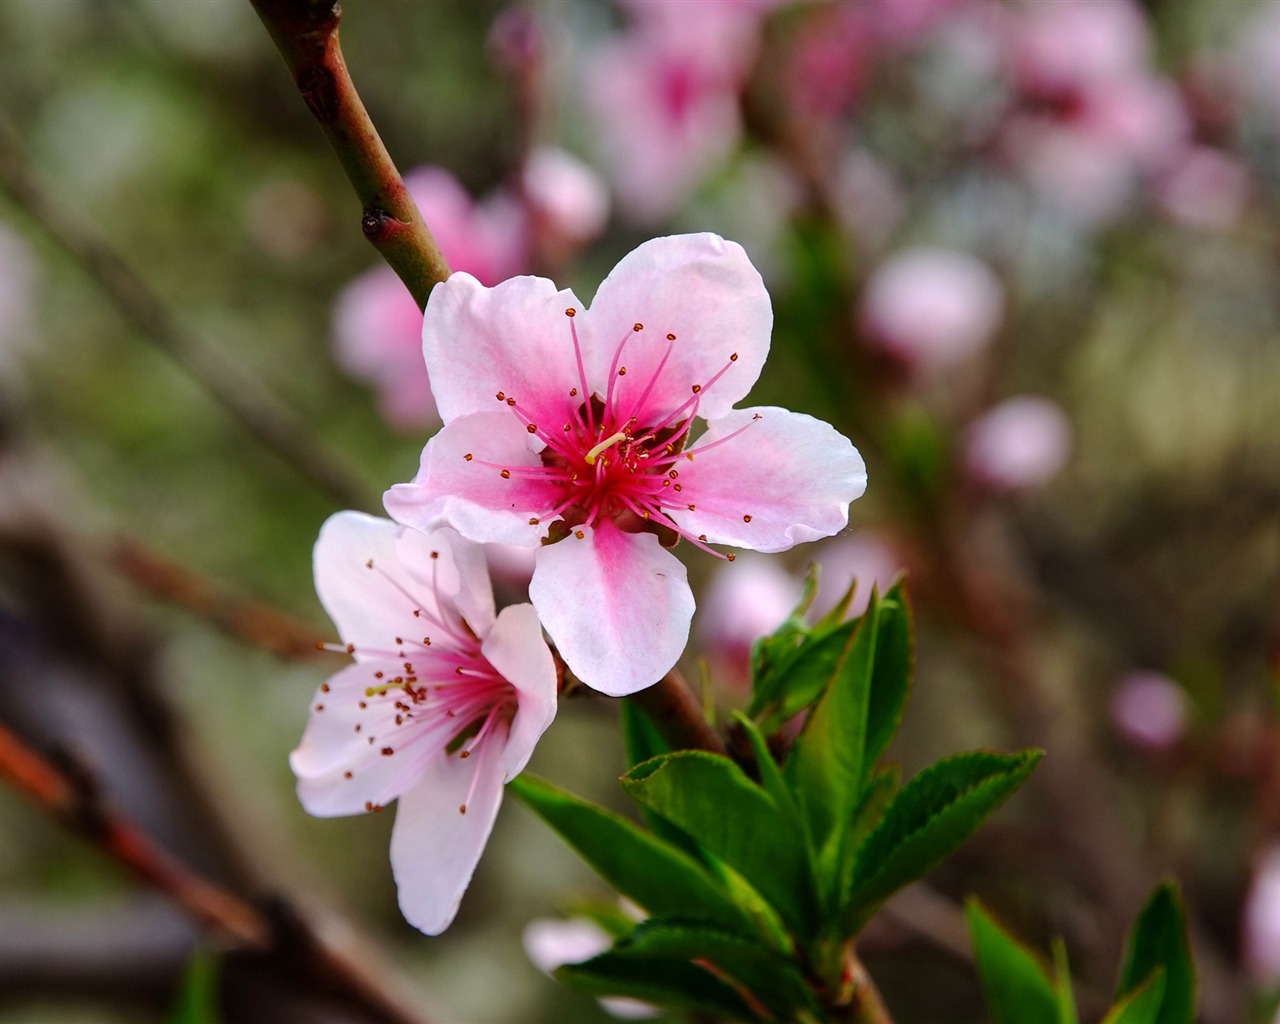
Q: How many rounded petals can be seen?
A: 10